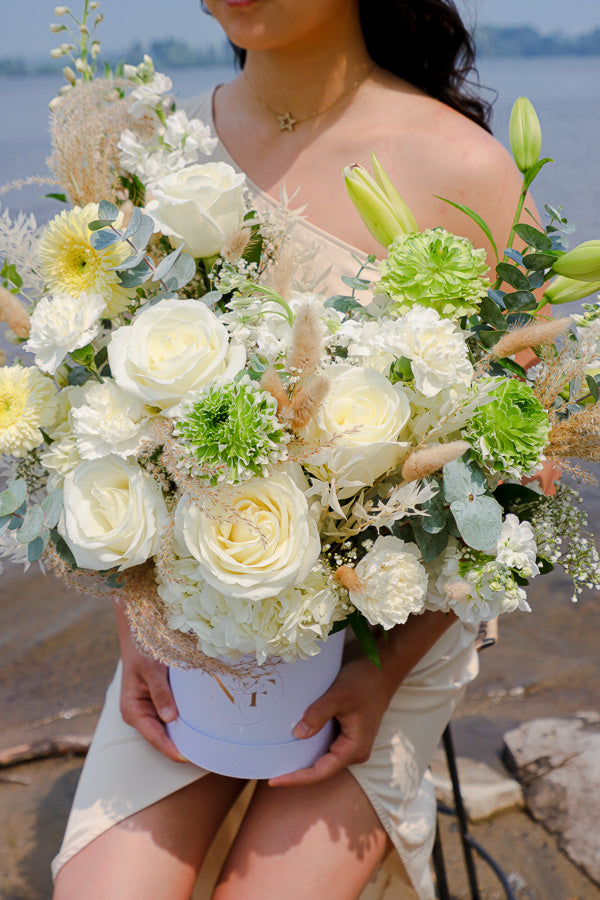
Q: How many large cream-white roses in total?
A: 5